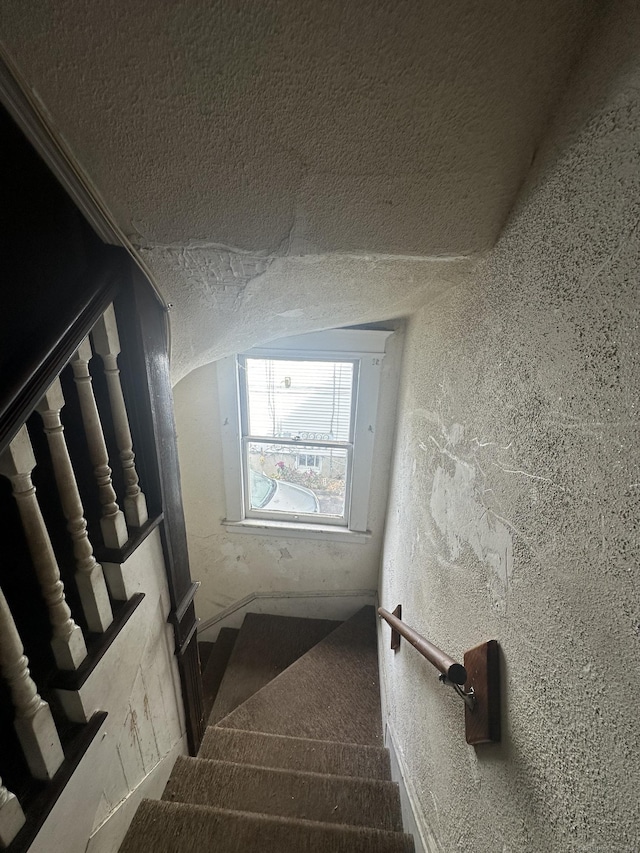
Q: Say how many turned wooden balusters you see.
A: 6